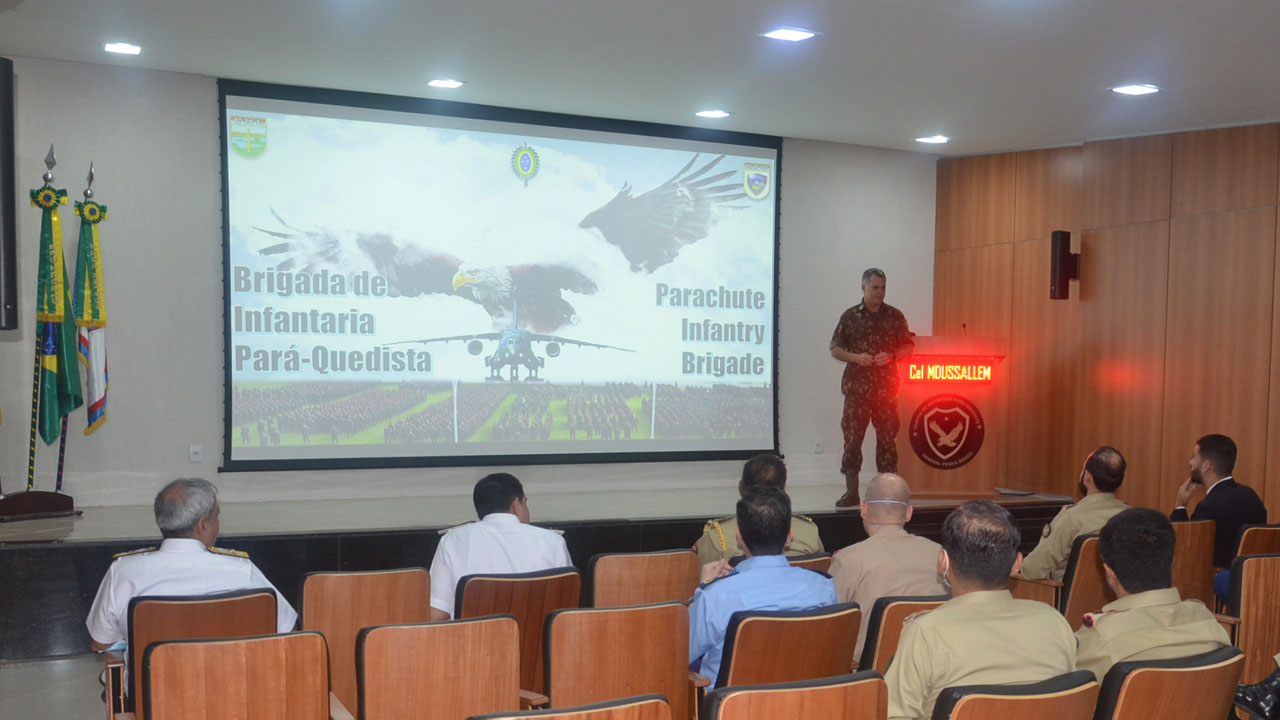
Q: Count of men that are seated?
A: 9